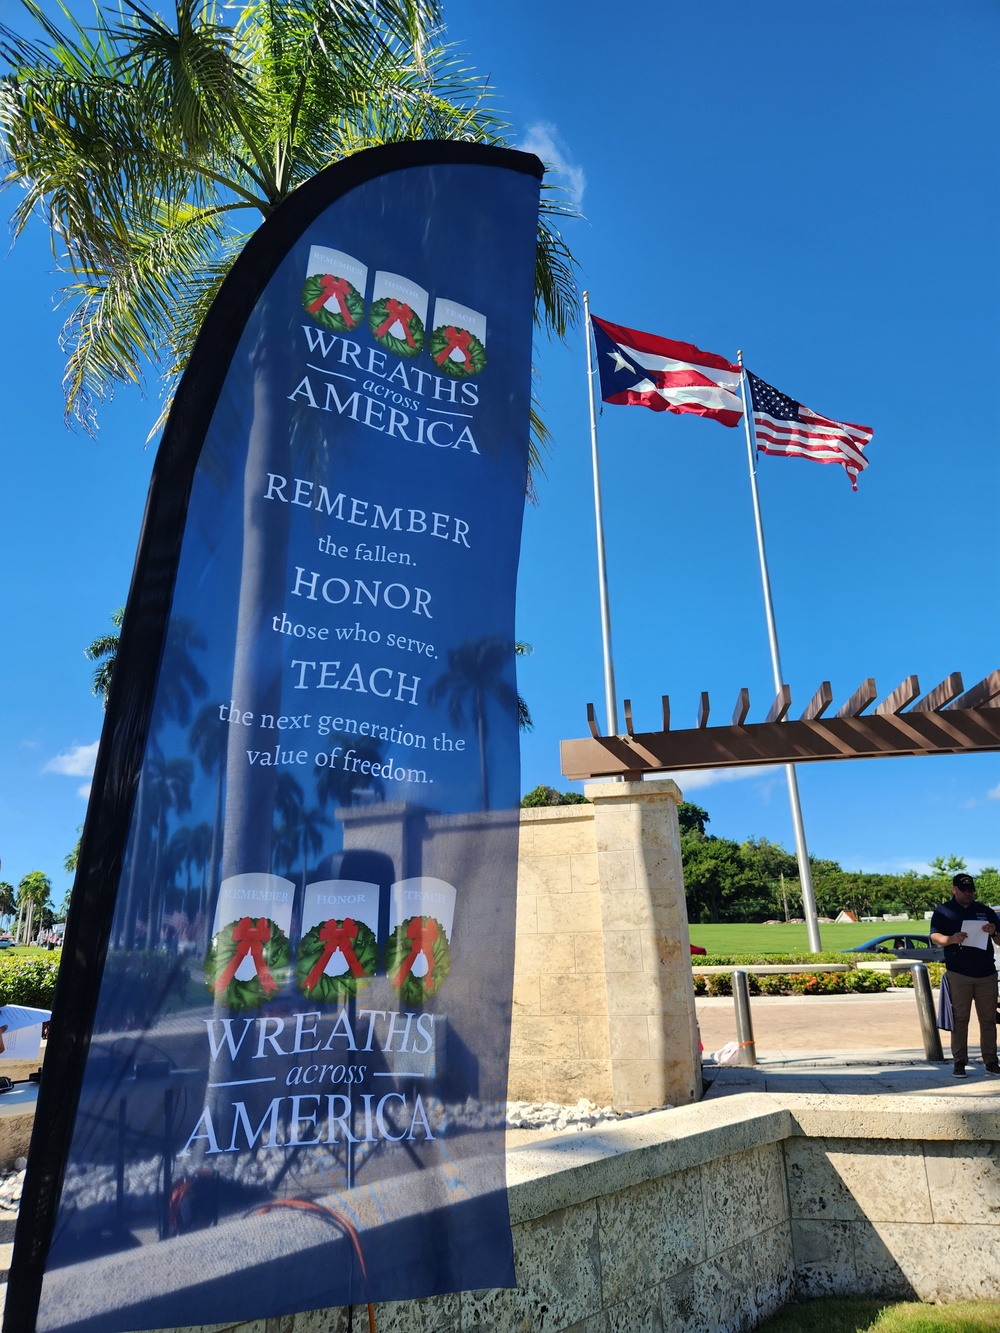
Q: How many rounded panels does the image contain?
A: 6